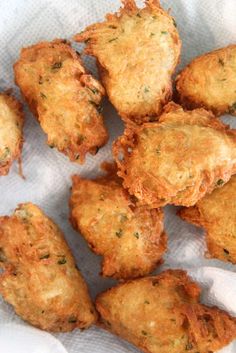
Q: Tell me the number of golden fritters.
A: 9